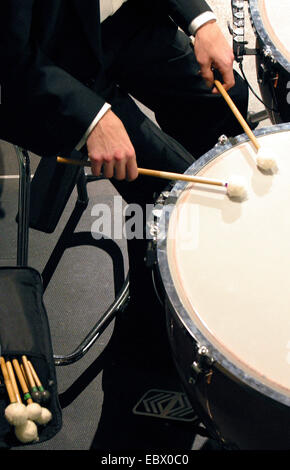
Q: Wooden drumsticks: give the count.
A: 8